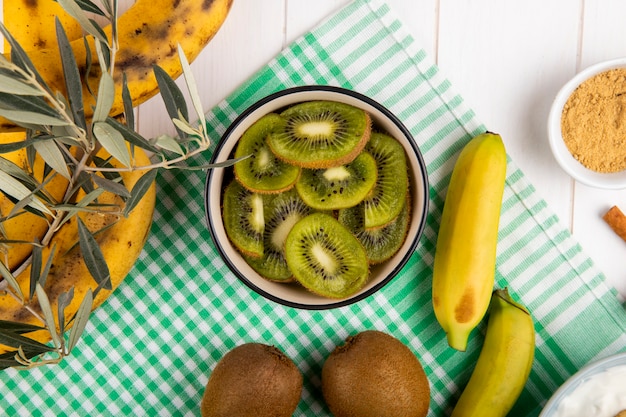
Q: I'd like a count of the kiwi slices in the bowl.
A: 8